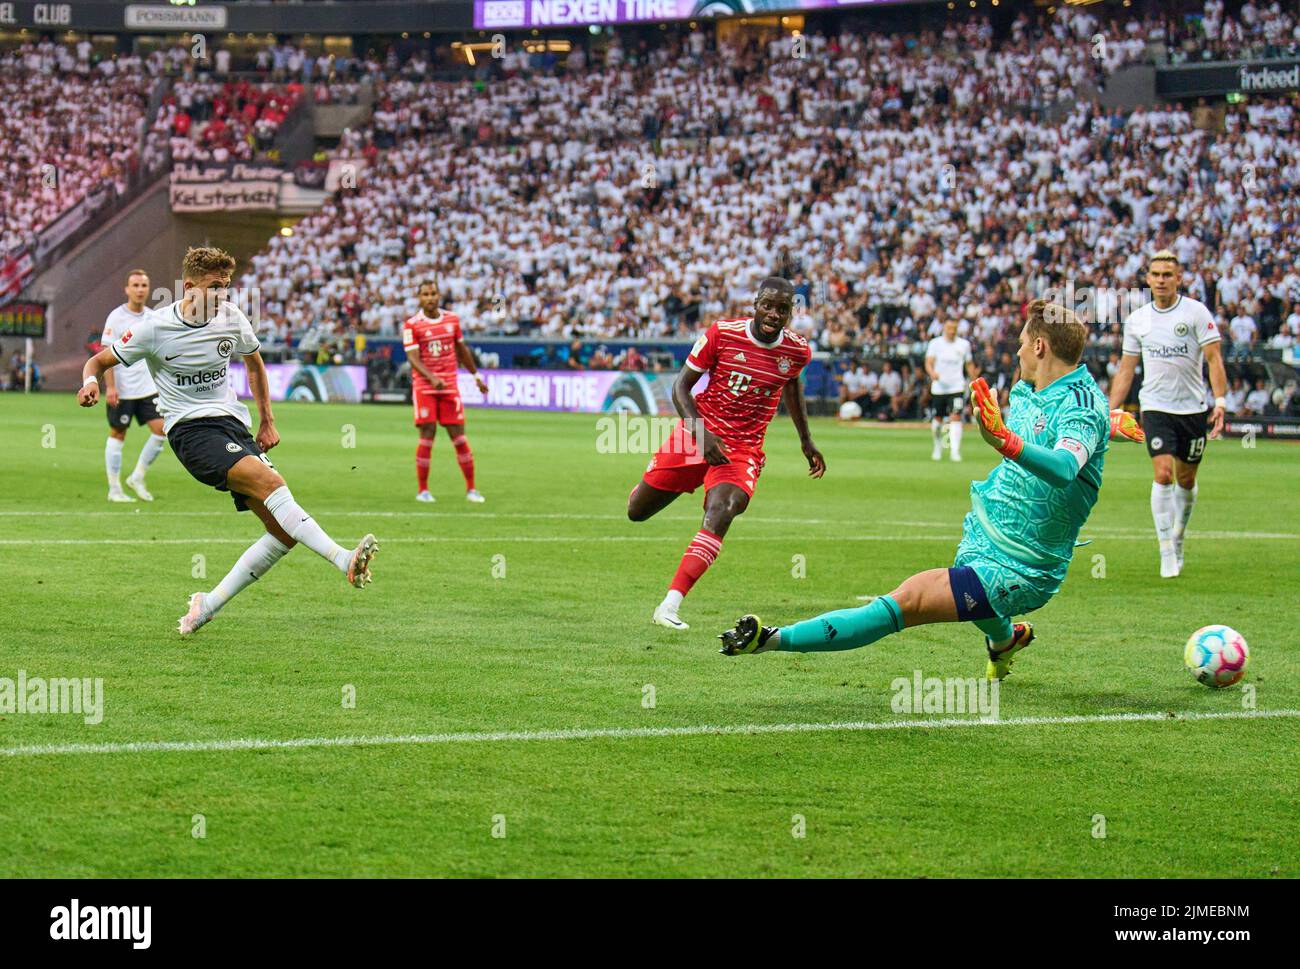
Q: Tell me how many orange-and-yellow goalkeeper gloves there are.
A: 2